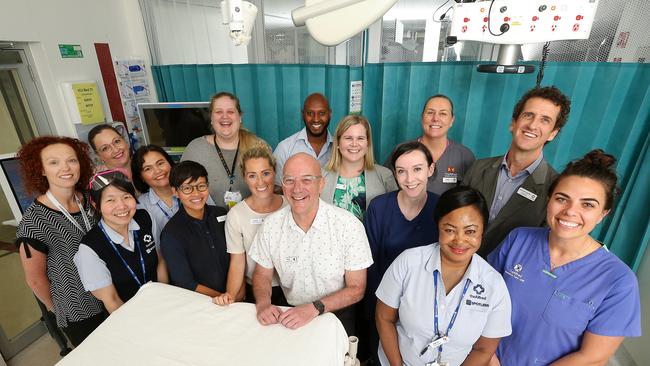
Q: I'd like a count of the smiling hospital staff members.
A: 15